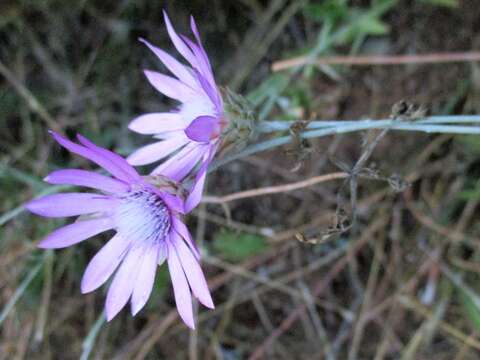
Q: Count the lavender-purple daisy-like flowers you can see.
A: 2